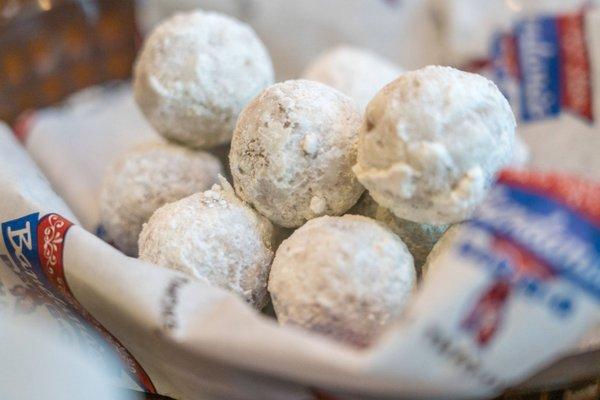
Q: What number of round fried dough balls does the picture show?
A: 9